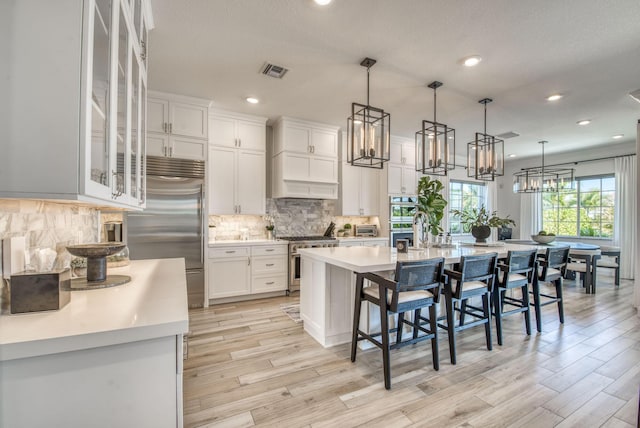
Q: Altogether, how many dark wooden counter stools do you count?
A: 4